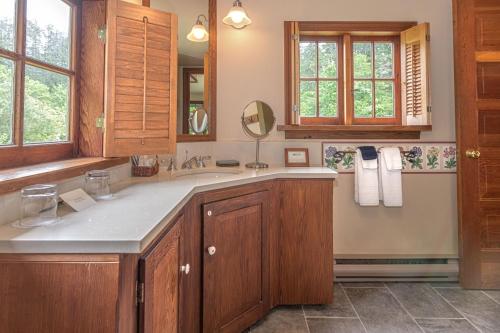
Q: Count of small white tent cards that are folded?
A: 1